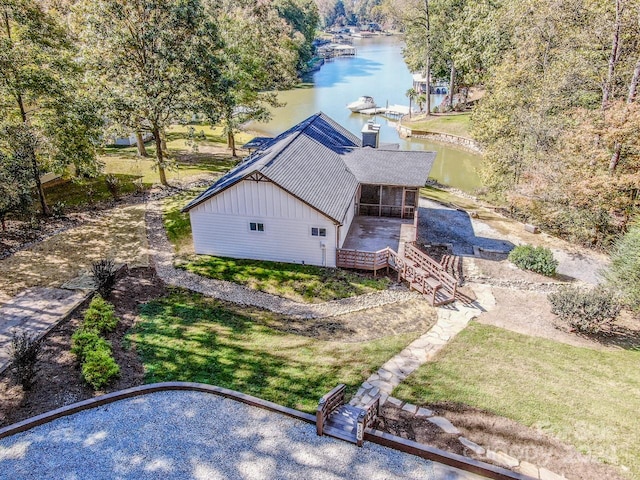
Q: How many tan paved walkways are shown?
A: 1